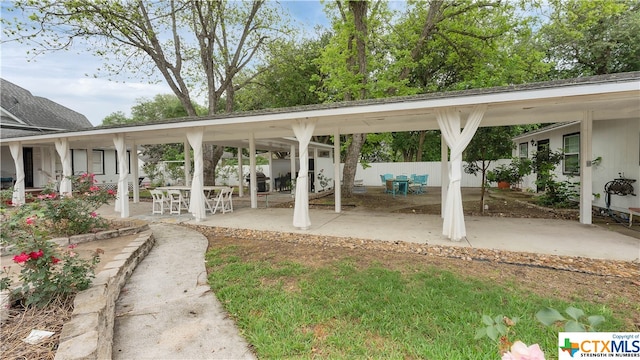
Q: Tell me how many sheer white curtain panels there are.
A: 6